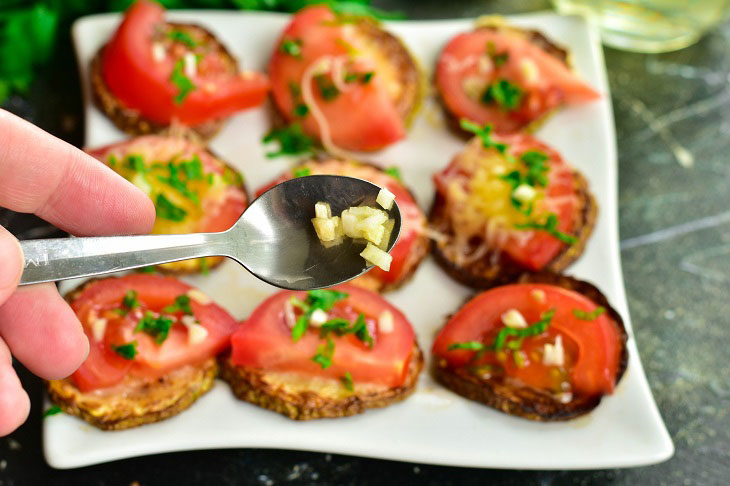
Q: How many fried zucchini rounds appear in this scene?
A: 9